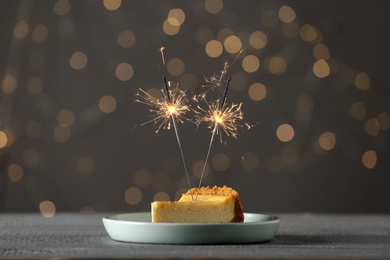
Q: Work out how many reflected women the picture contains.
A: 0